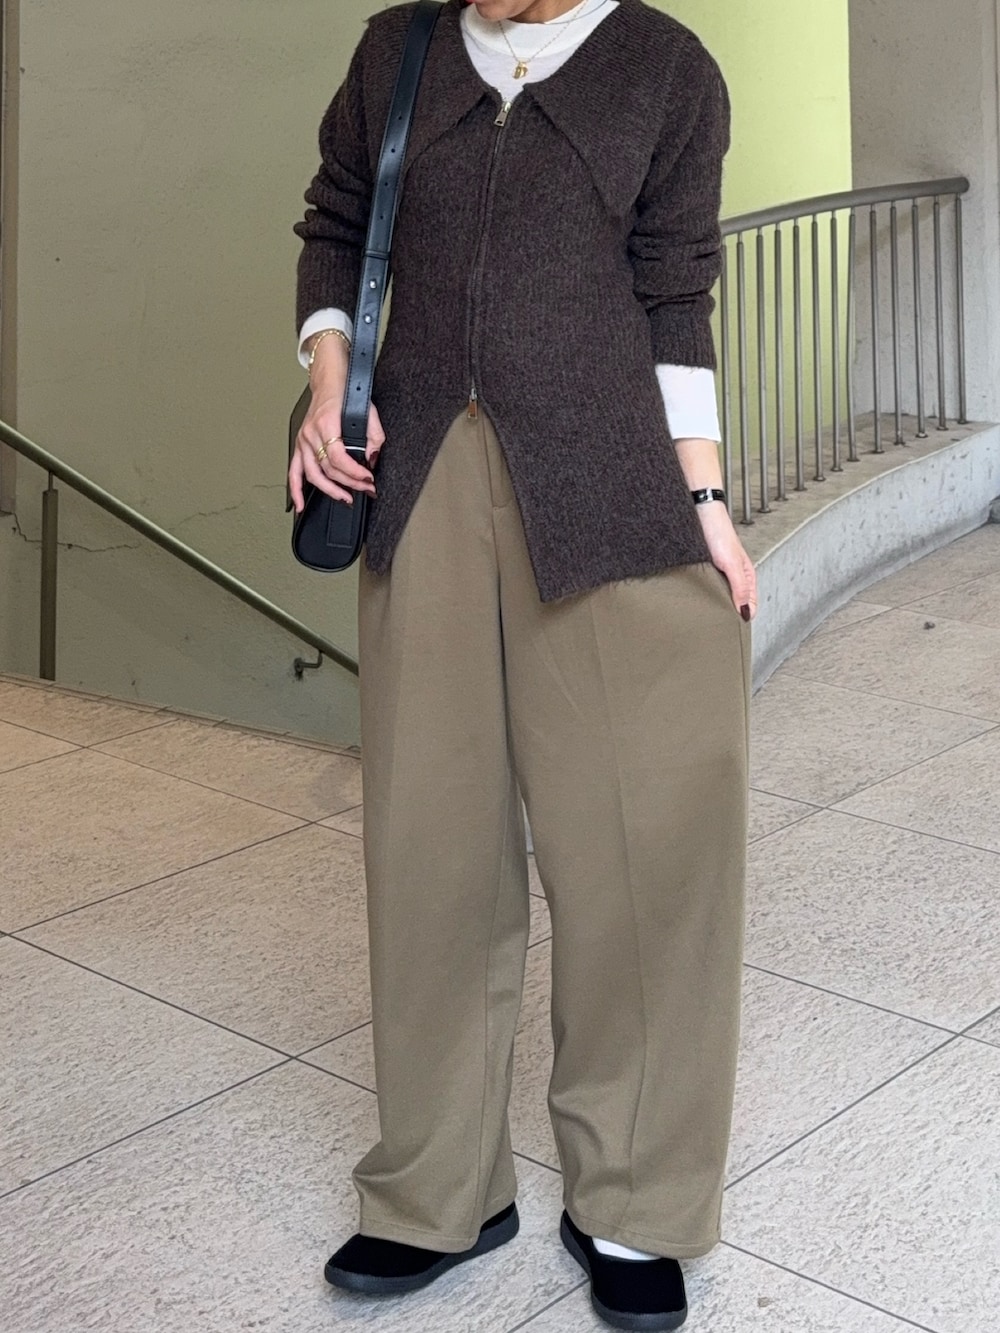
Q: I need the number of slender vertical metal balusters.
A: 13